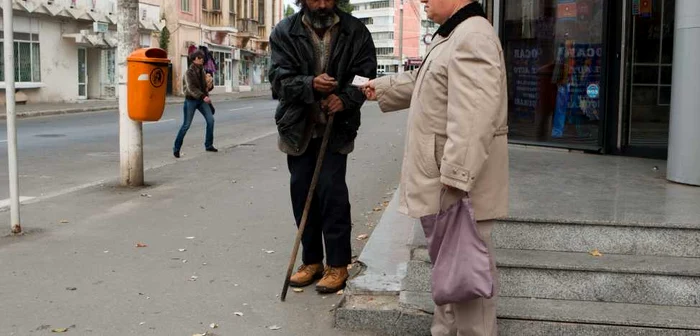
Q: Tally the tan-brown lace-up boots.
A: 2